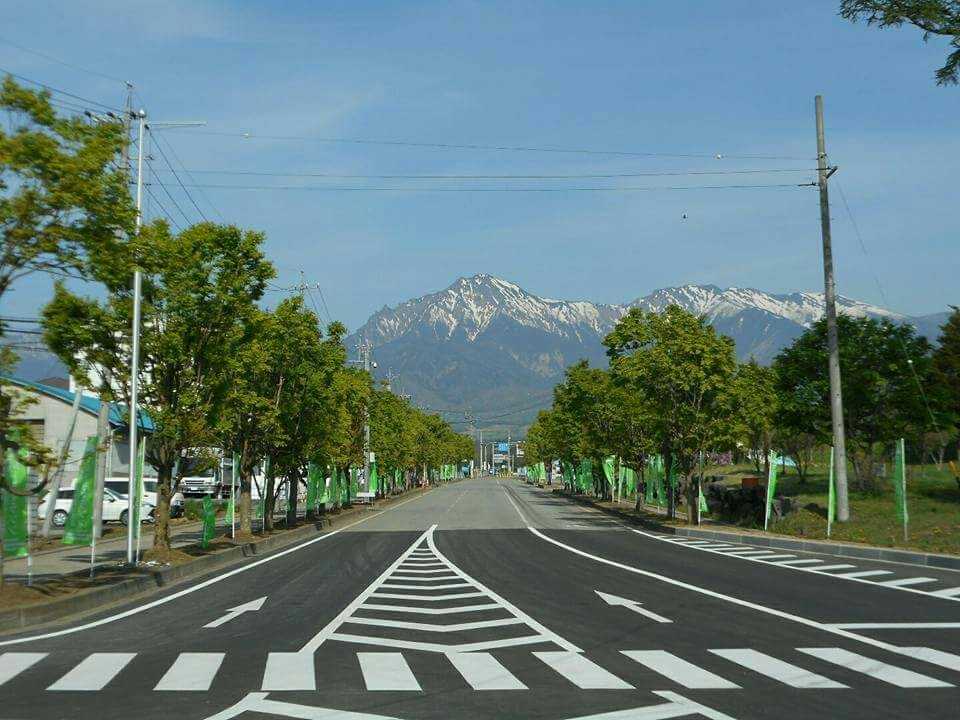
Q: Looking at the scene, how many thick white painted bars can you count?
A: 11